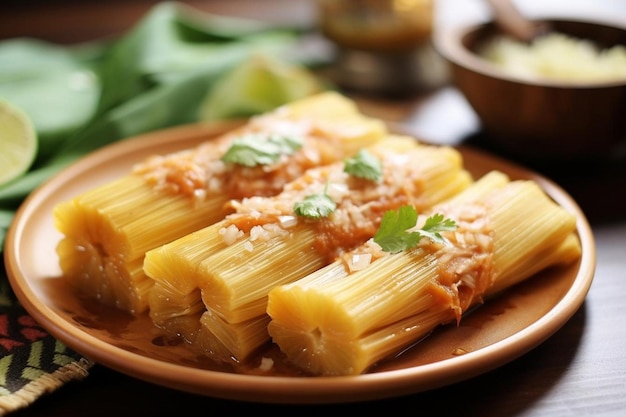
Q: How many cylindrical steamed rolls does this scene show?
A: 3